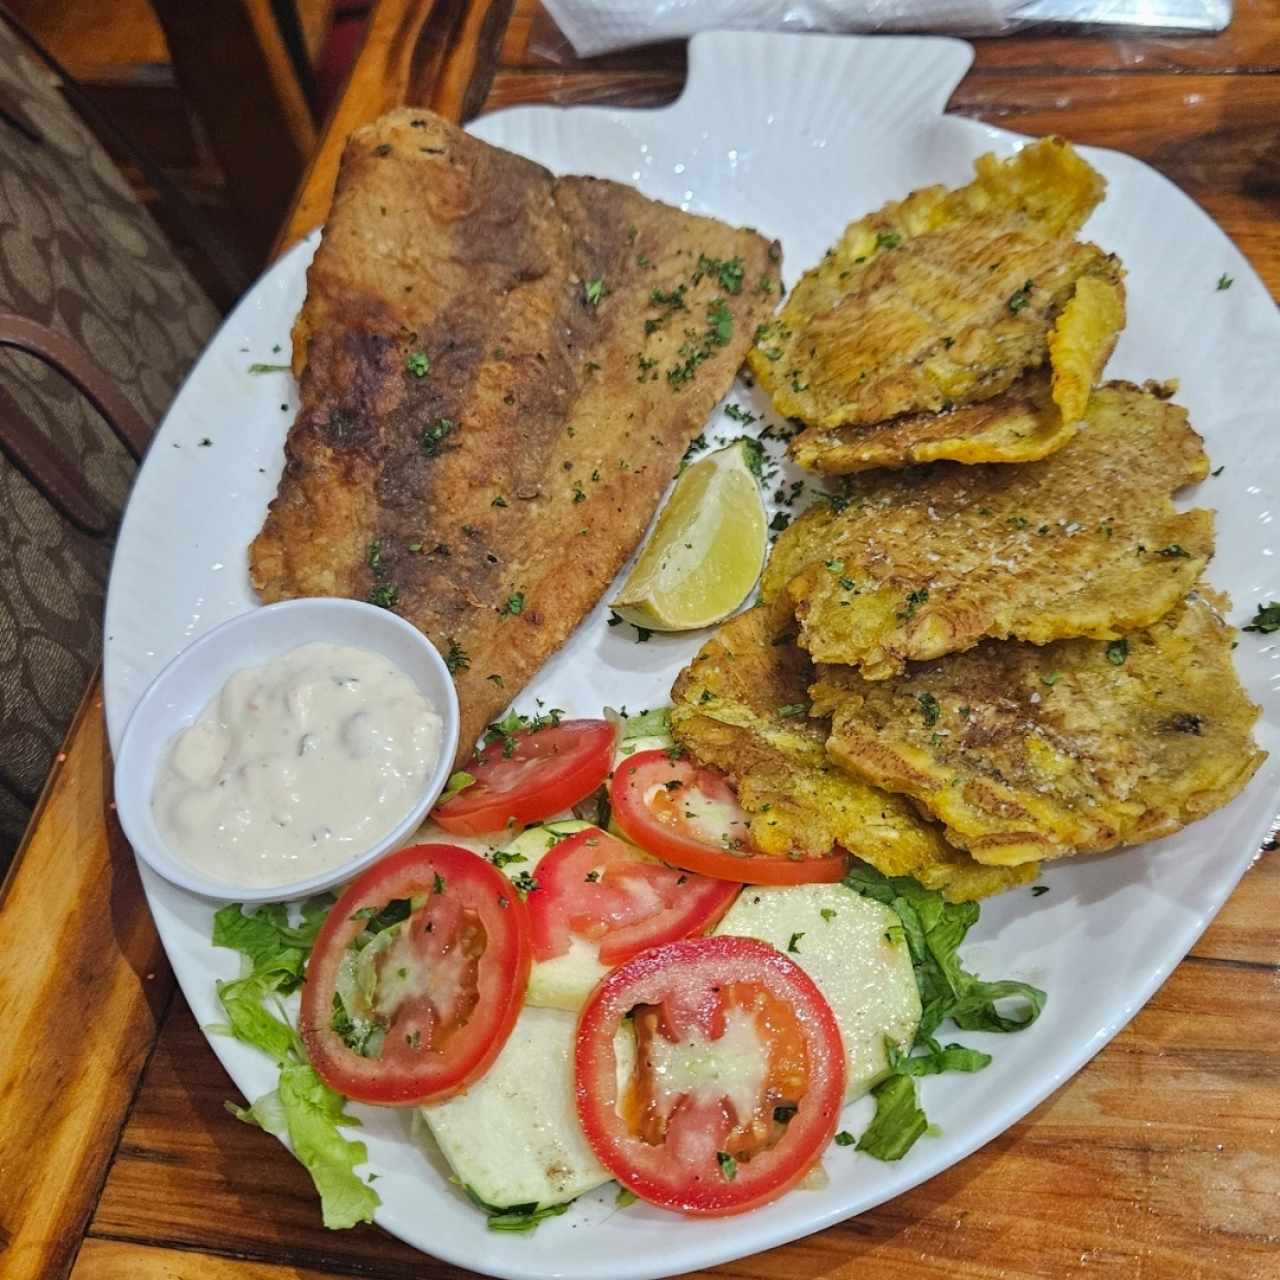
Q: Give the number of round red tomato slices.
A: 5